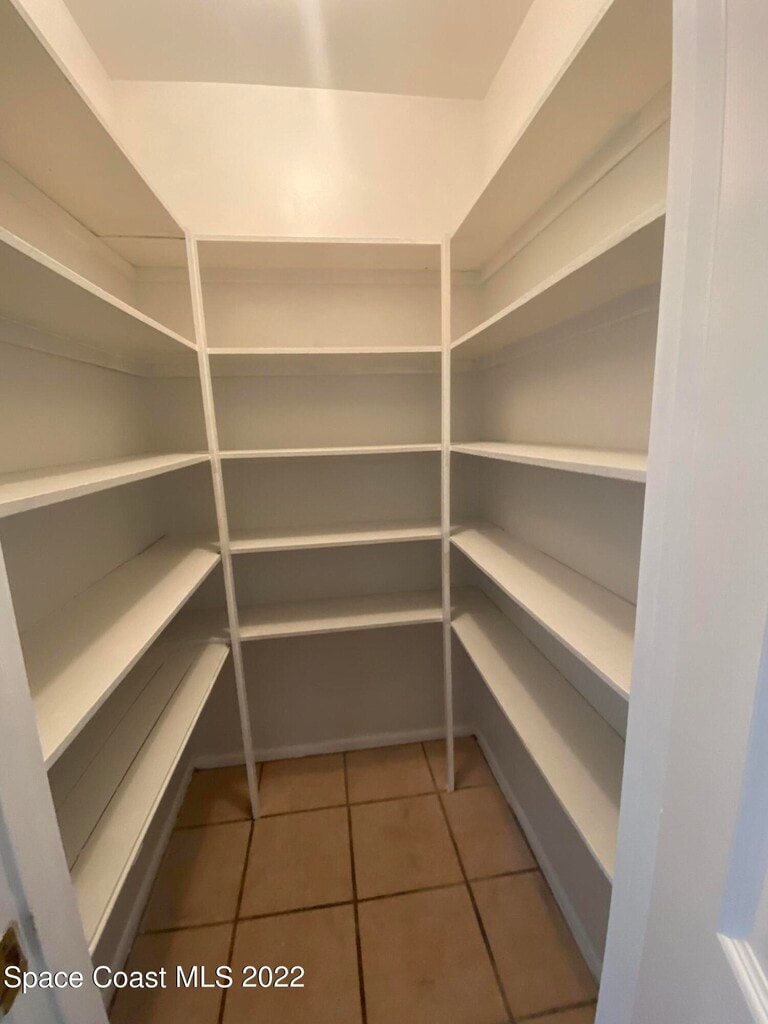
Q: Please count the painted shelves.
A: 15